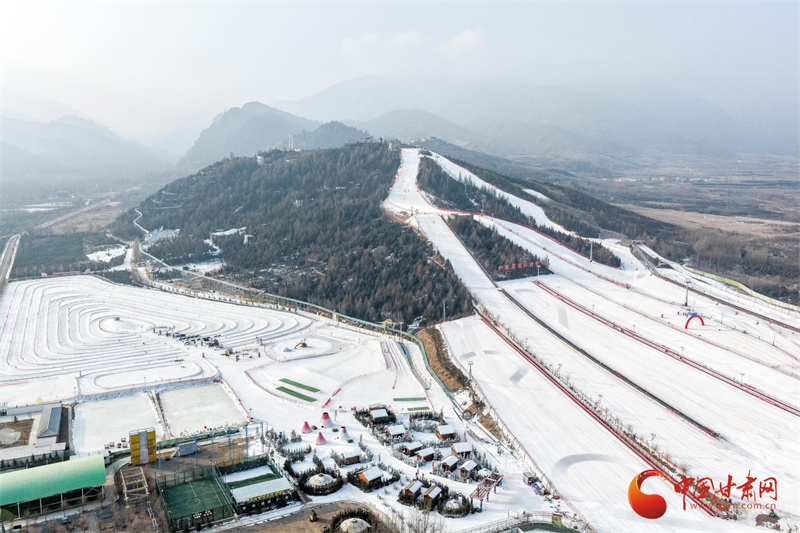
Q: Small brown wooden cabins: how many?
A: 12